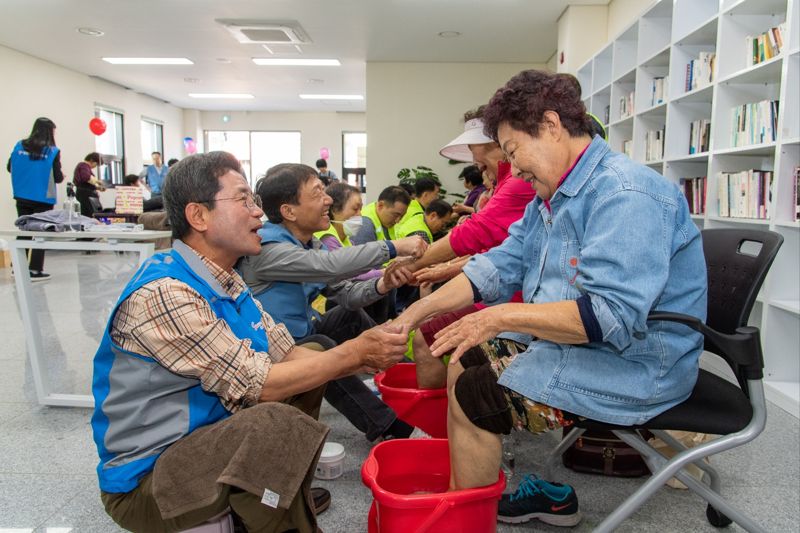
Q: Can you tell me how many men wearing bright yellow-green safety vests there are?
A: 3